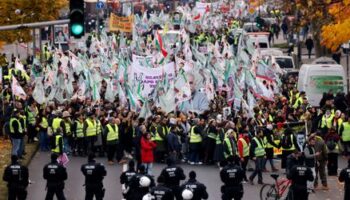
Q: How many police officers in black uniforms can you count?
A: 11